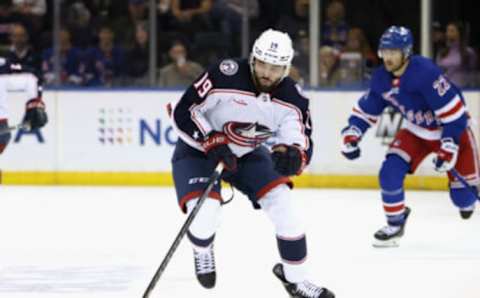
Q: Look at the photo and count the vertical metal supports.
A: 5